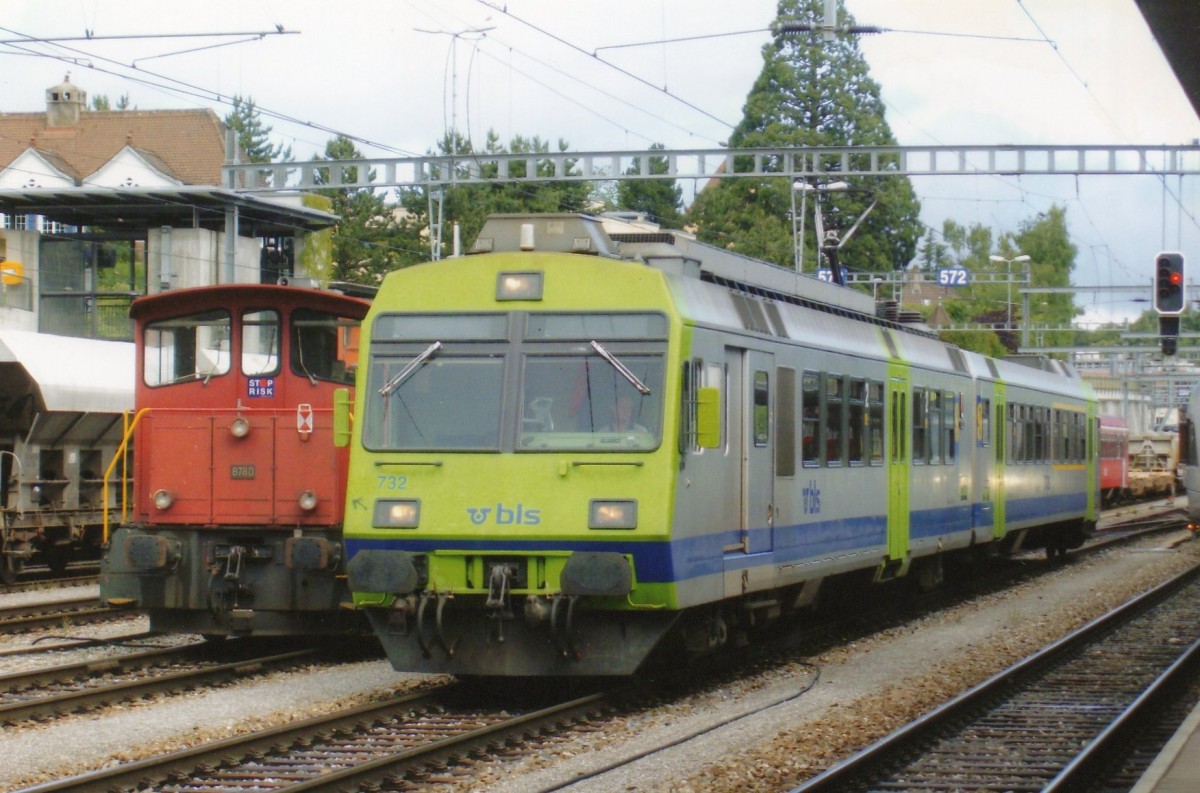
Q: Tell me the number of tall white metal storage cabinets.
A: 0